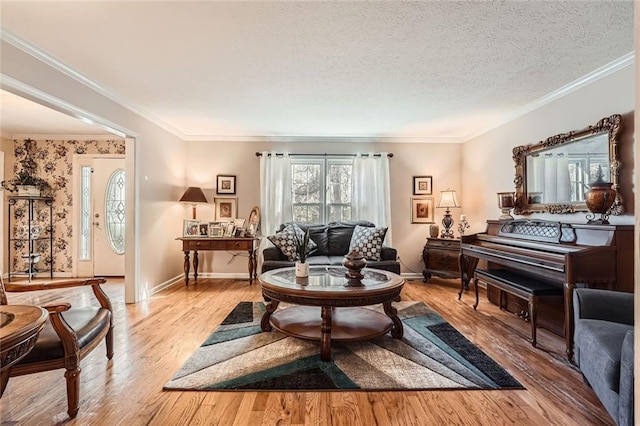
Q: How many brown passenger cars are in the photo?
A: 0